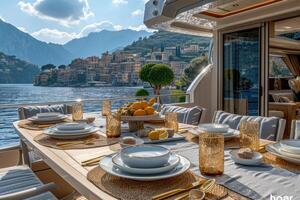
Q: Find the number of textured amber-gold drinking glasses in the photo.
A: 6